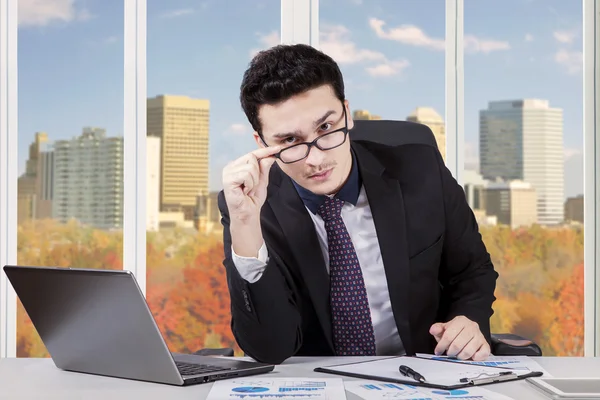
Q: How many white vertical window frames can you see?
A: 5